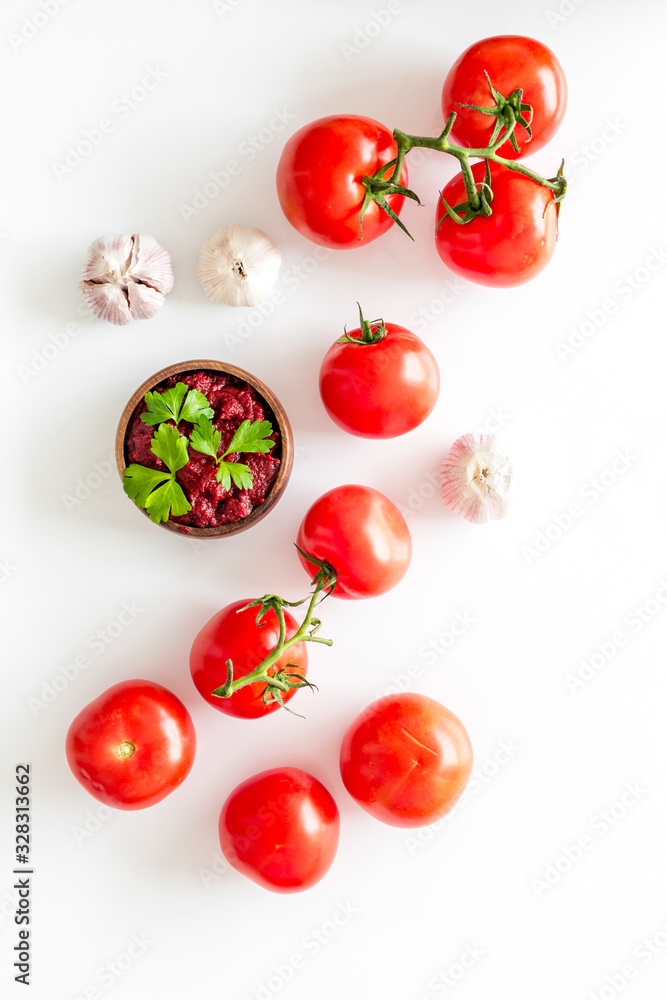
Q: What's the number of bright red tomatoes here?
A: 9